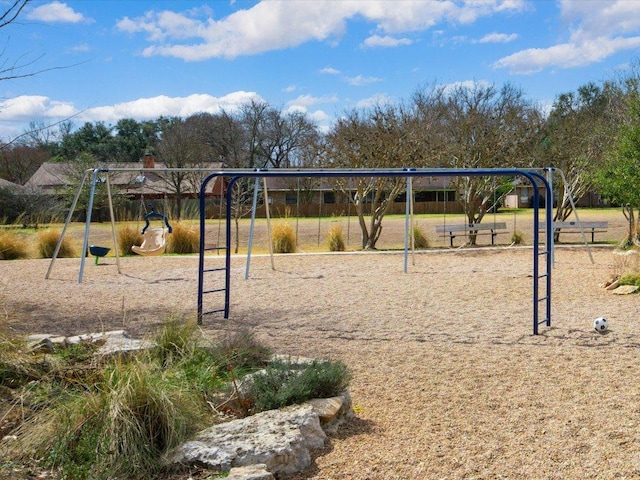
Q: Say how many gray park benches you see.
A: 2